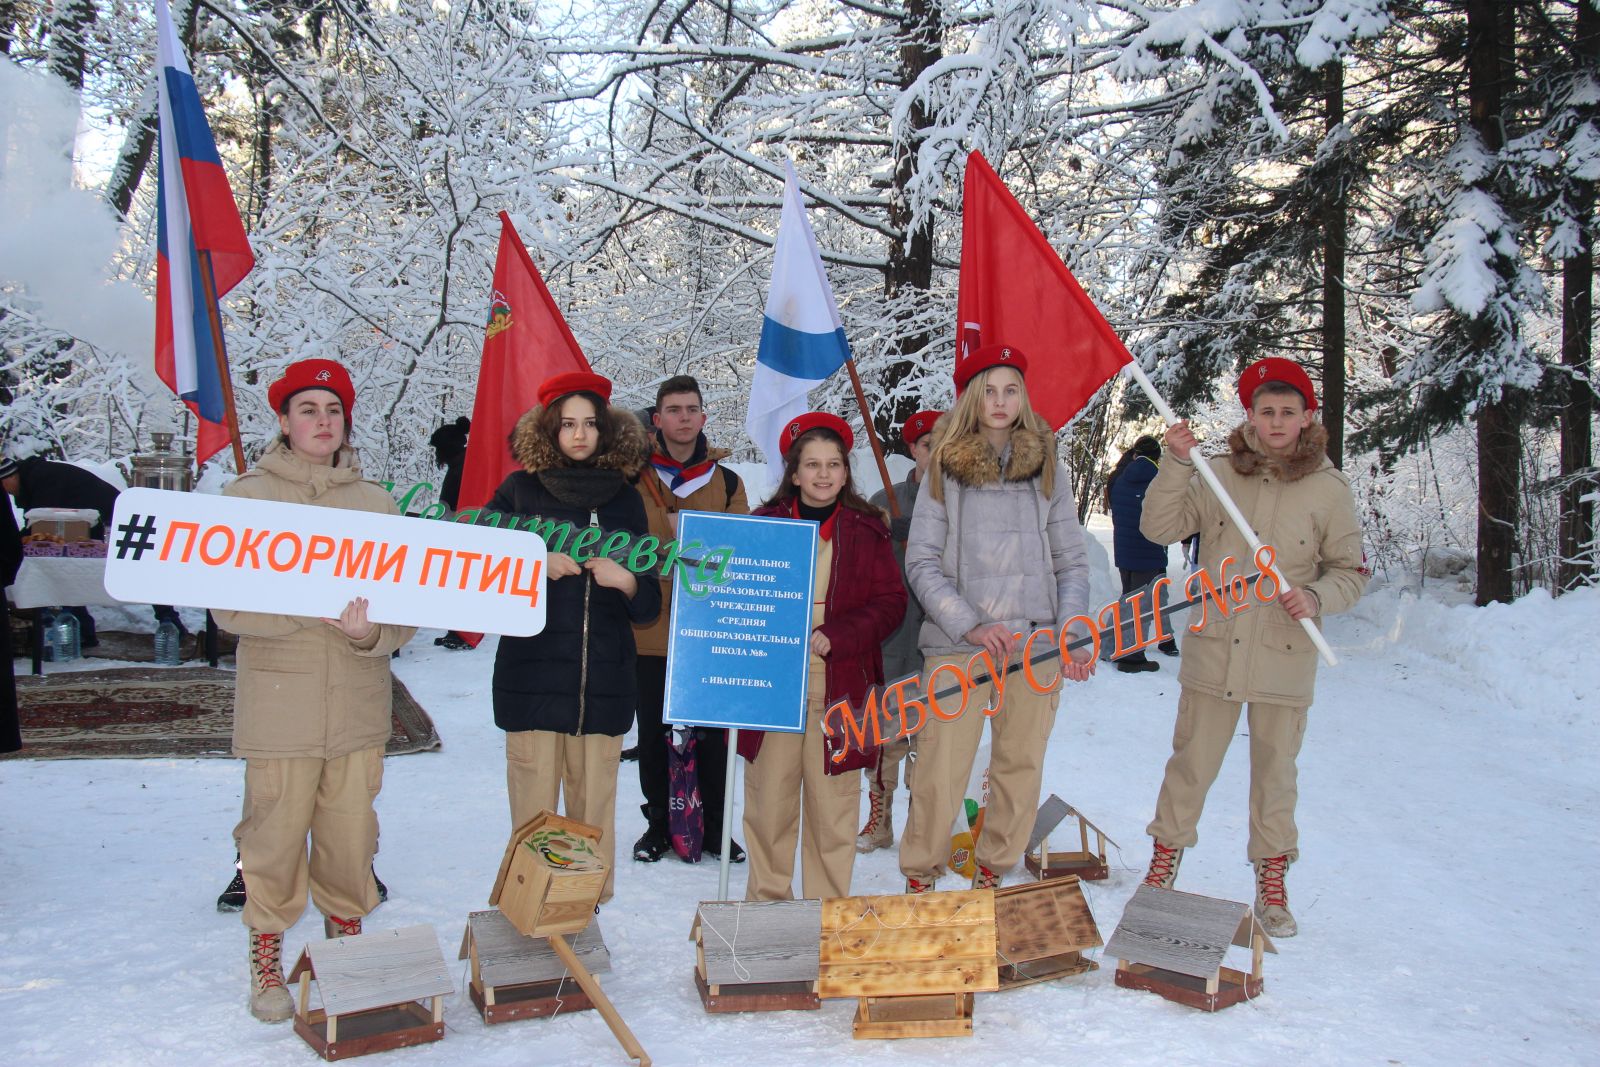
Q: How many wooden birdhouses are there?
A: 8